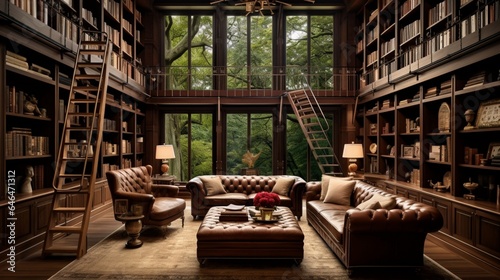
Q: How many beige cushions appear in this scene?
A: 6